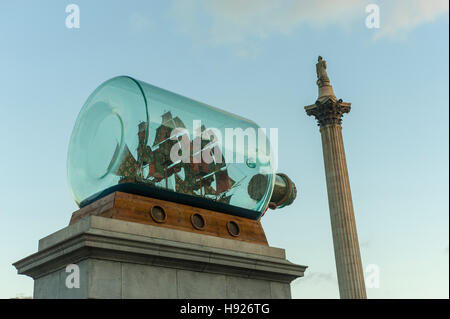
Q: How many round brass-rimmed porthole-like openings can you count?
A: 3